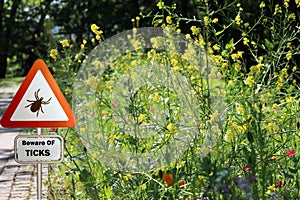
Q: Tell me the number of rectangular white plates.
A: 1